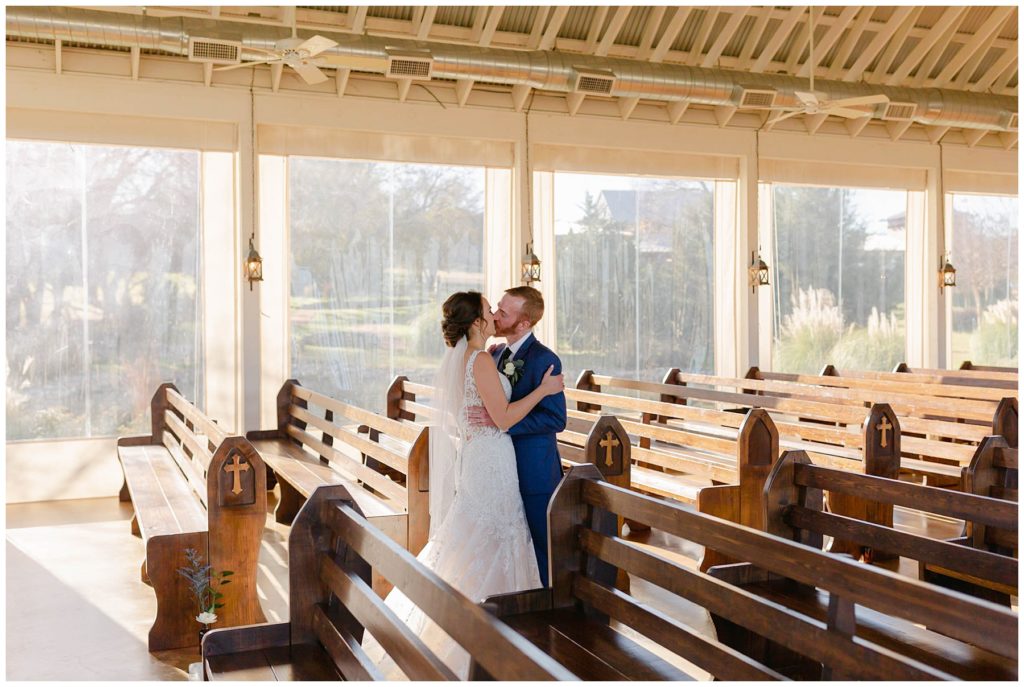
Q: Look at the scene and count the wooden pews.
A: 14